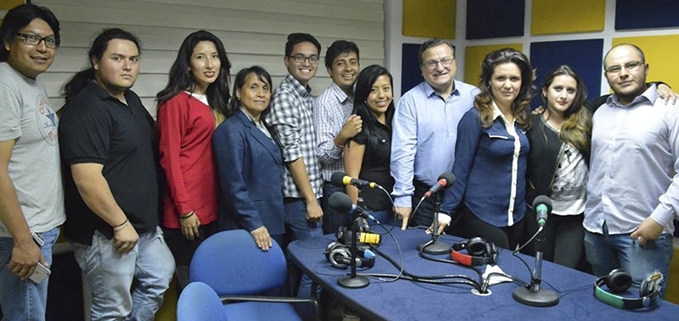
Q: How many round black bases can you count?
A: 3